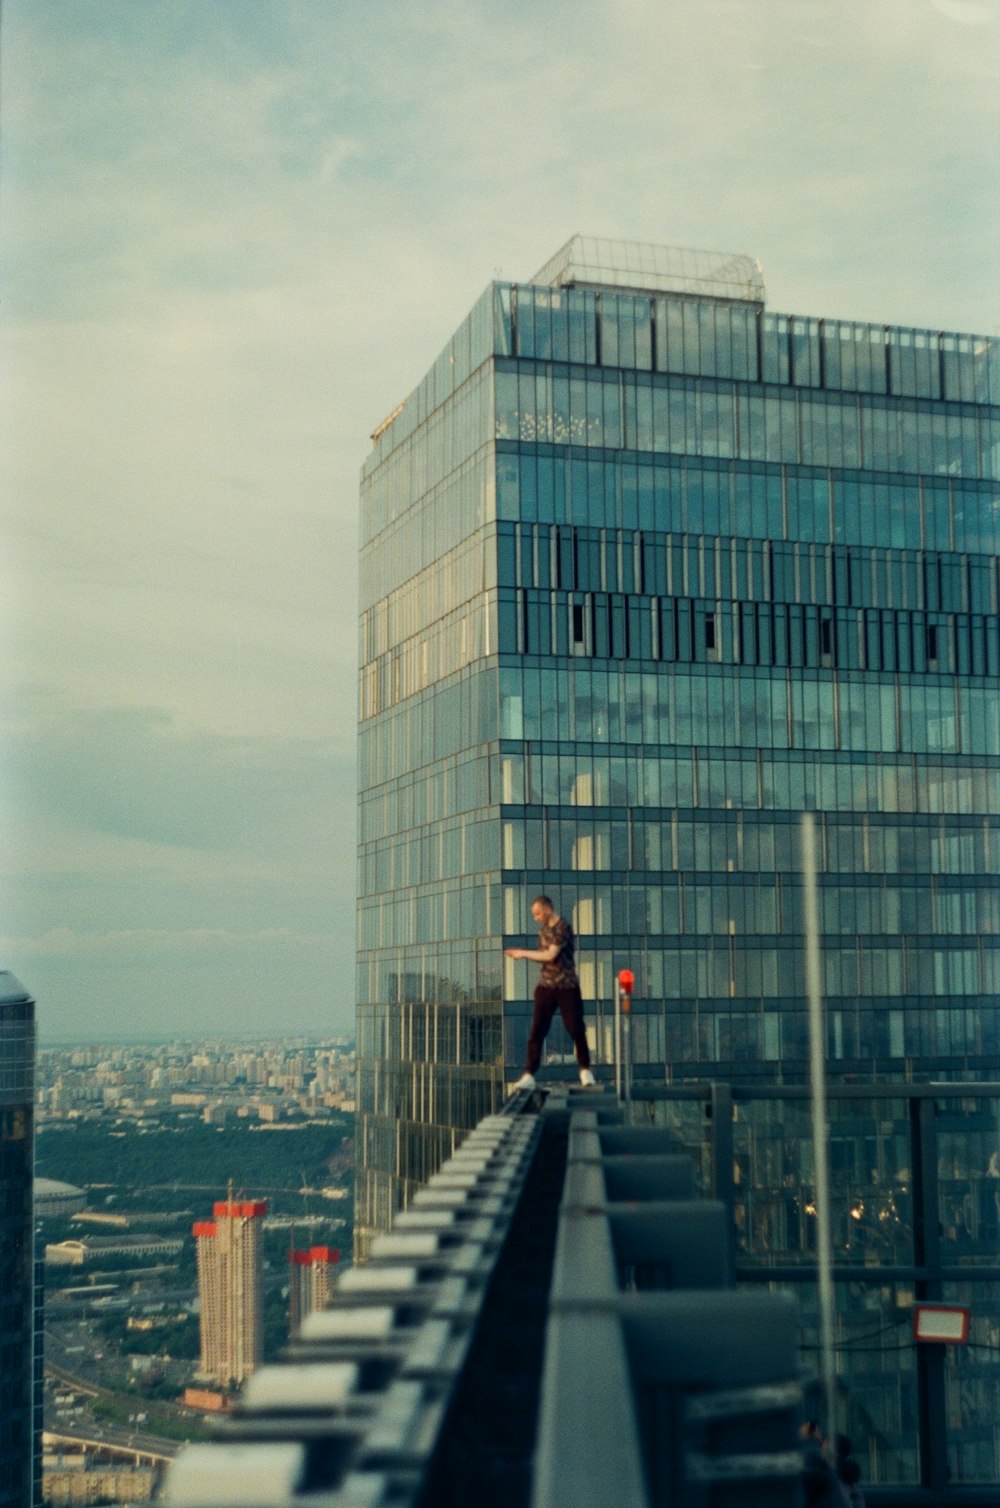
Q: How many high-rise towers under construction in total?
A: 2